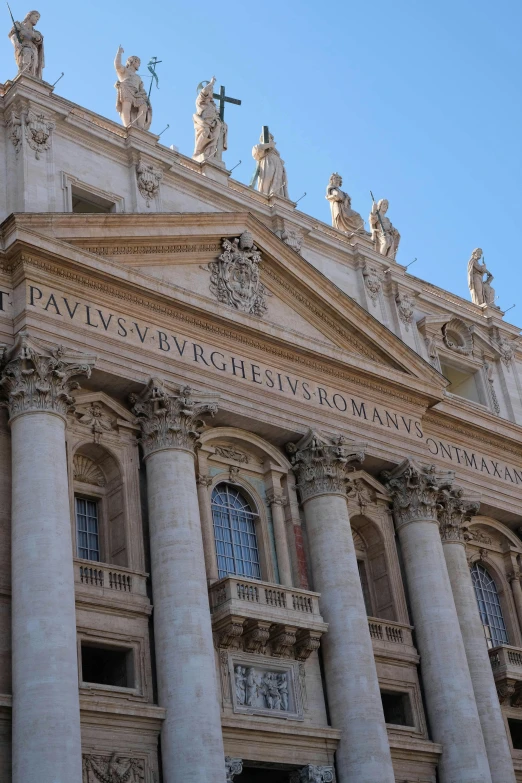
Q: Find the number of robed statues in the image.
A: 7